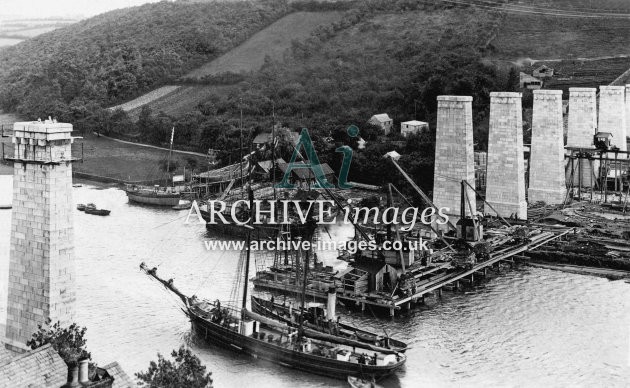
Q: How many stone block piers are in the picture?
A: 7